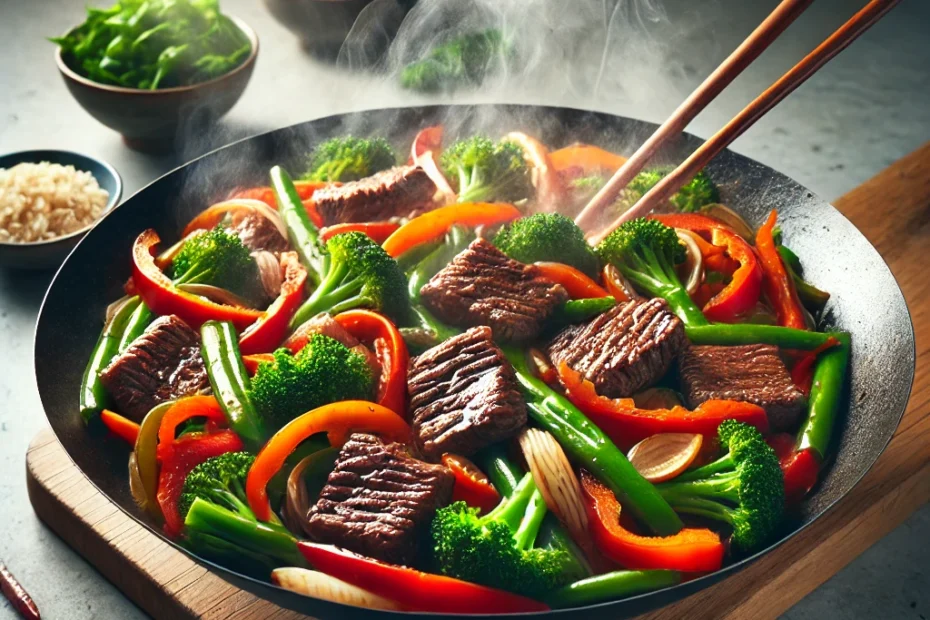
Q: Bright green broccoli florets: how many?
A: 11